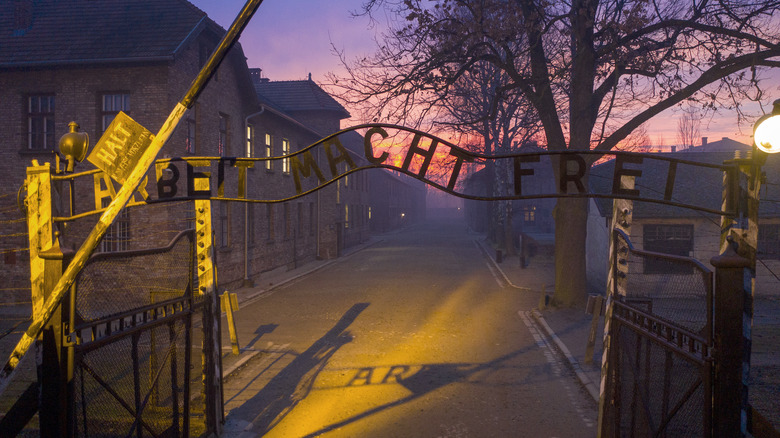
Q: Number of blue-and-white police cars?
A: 0